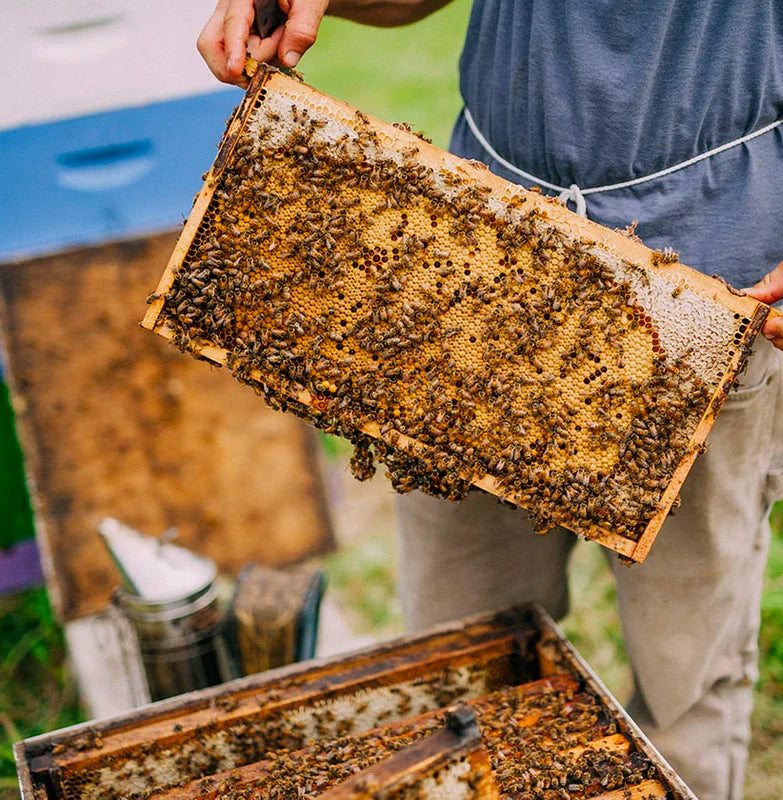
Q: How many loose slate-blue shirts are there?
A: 1